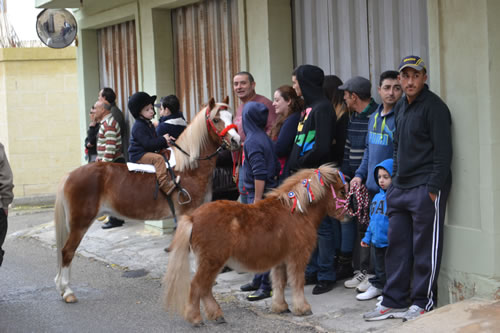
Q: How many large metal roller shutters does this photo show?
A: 3